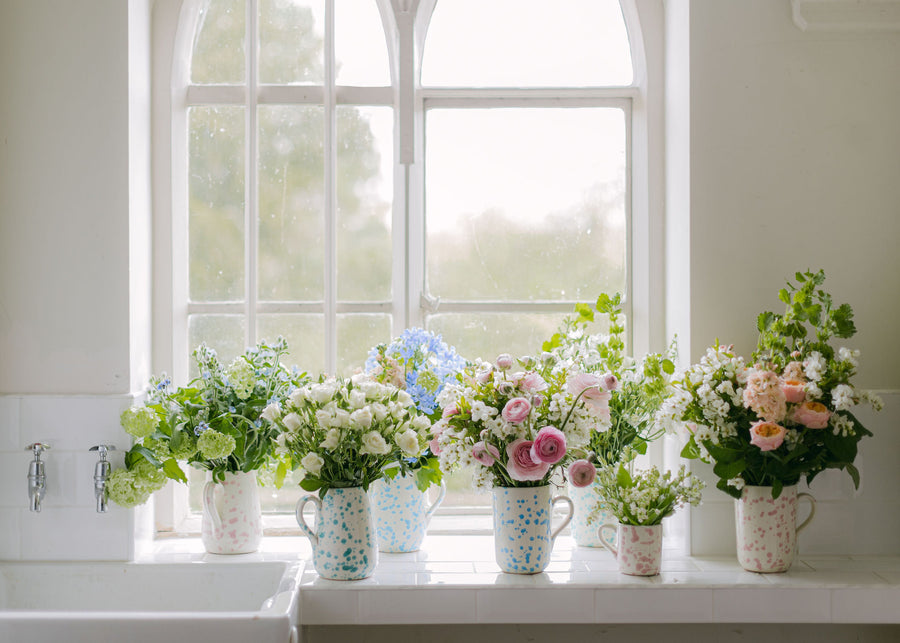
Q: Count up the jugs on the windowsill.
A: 7